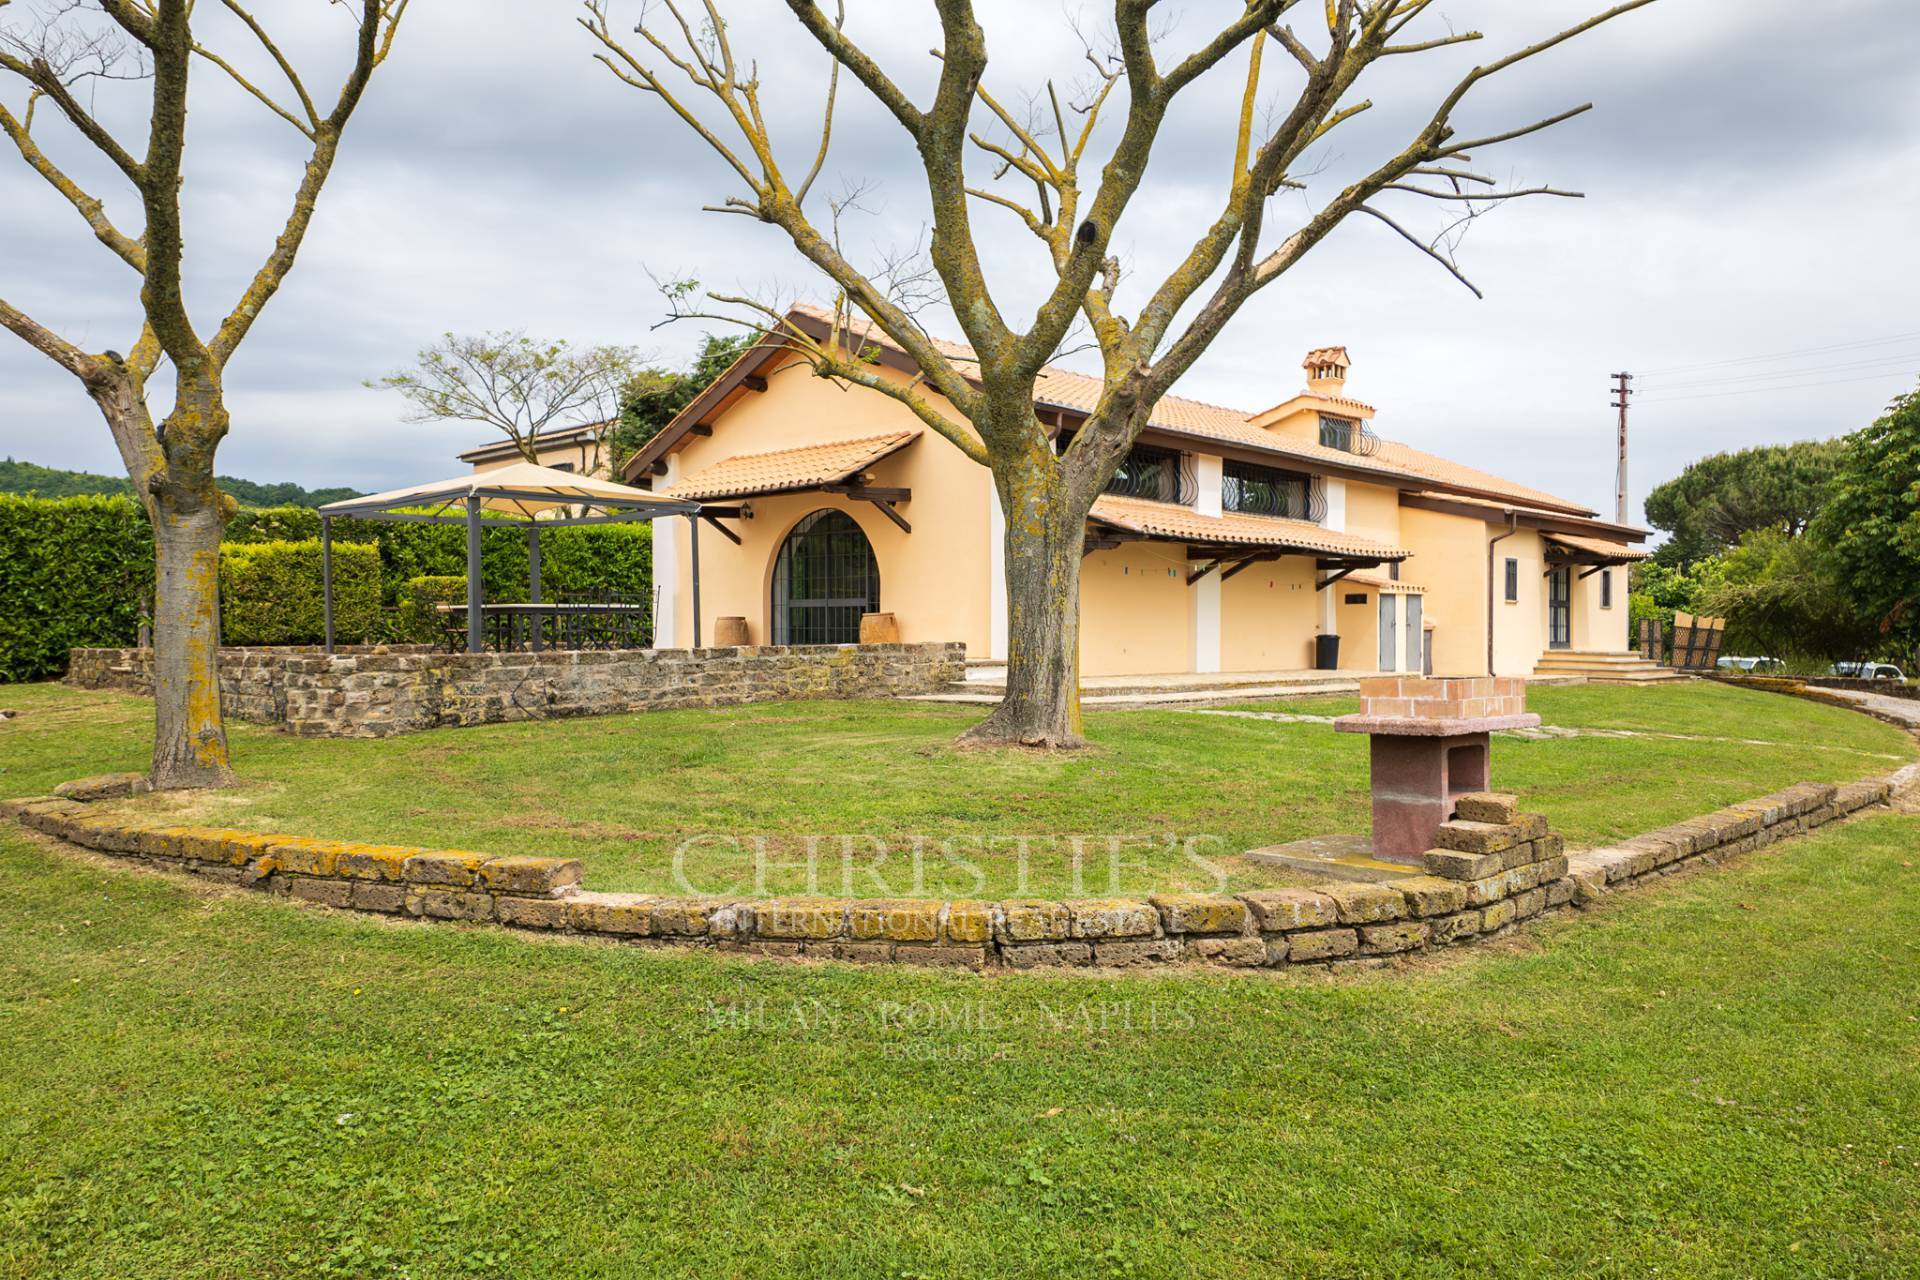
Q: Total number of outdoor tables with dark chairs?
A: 1